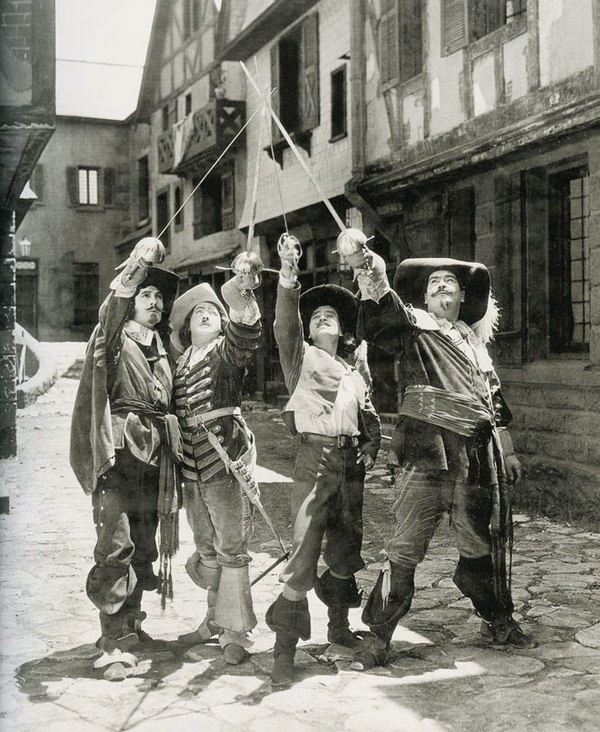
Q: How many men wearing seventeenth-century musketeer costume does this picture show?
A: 4